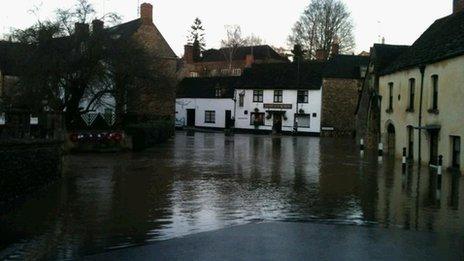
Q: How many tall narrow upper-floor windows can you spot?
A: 3